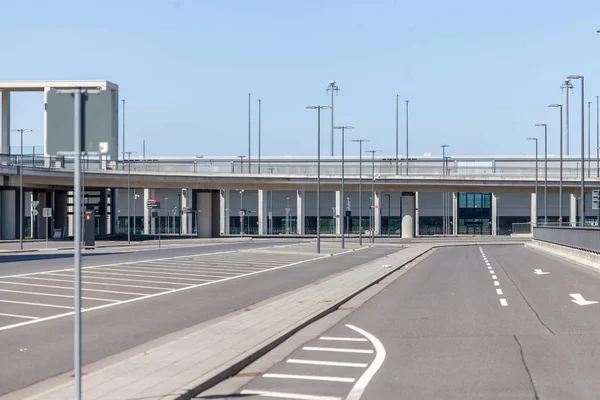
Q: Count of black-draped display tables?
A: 0